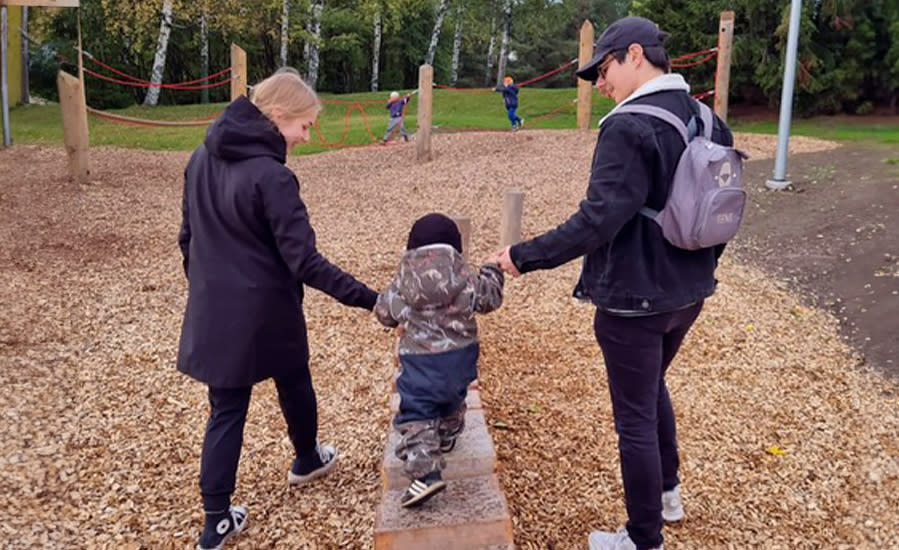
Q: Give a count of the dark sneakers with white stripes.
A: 1